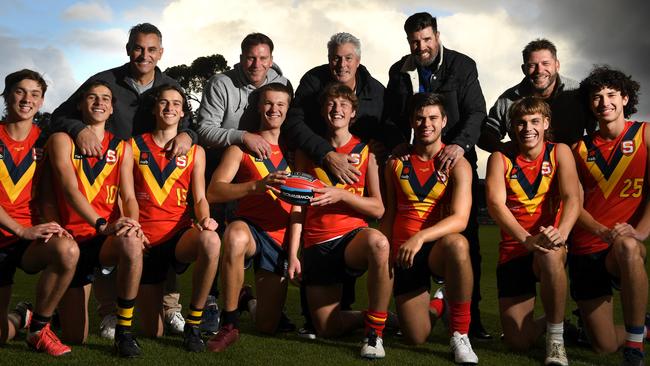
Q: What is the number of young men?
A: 8